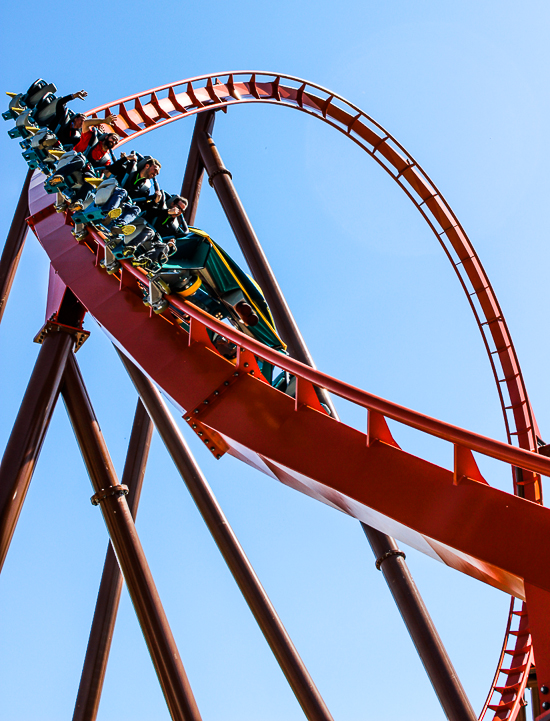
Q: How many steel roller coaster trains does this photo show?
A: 1